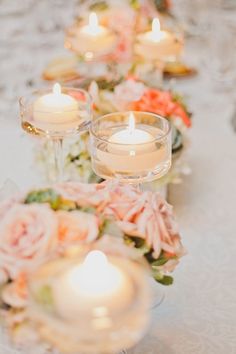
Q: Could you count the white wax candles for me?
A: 5